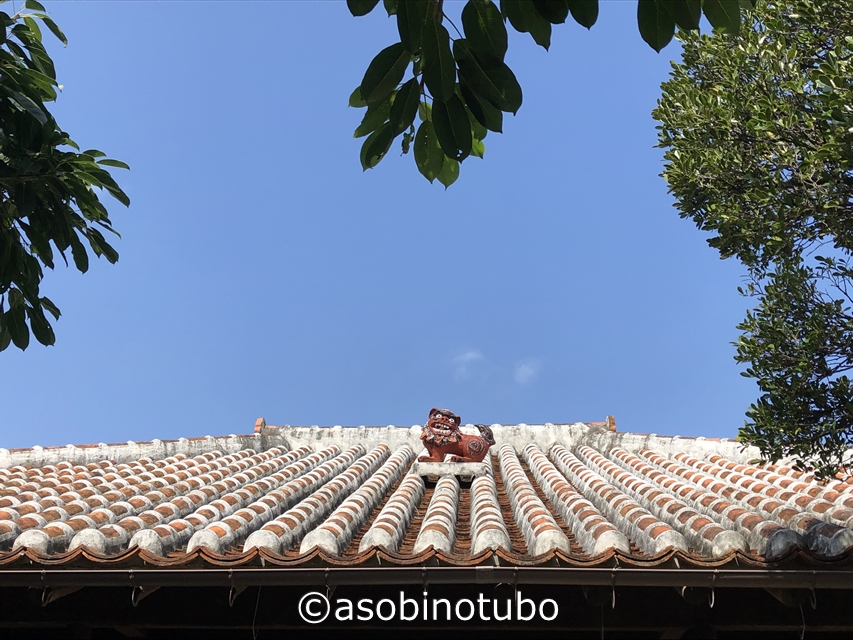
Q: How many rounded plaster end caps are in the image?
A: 15